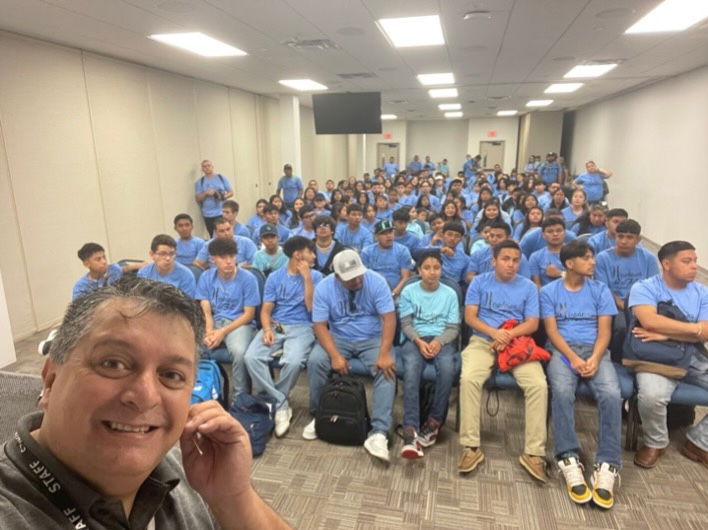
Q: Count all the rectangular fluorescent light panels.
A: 13